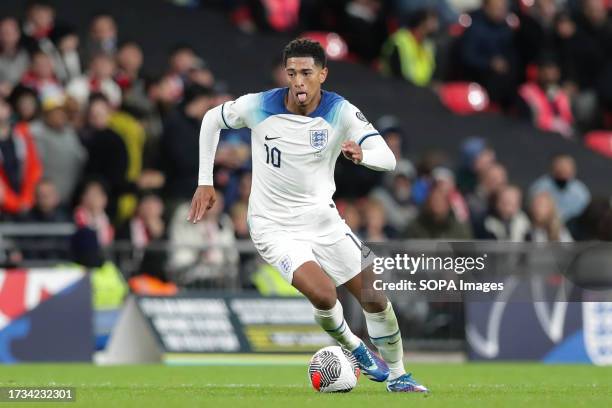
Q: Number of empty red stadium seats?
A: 3